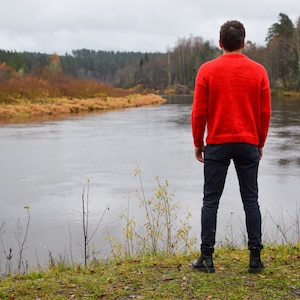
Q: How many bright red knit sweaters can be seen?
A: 1